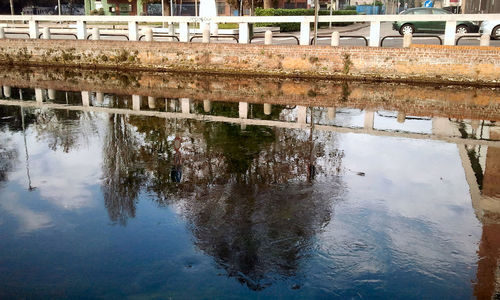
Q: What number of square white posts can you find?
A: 8